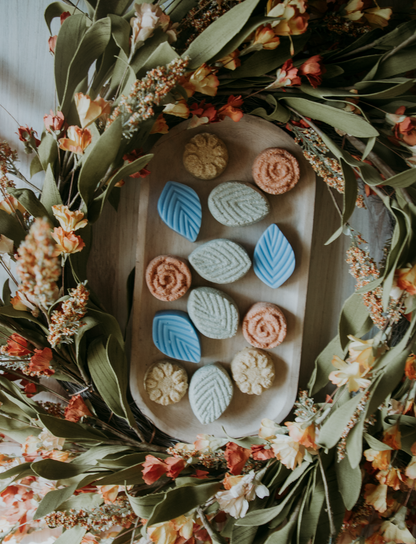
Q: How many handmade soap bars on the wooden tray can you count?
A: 13